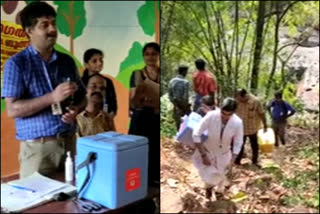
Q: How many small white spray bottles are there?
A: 1